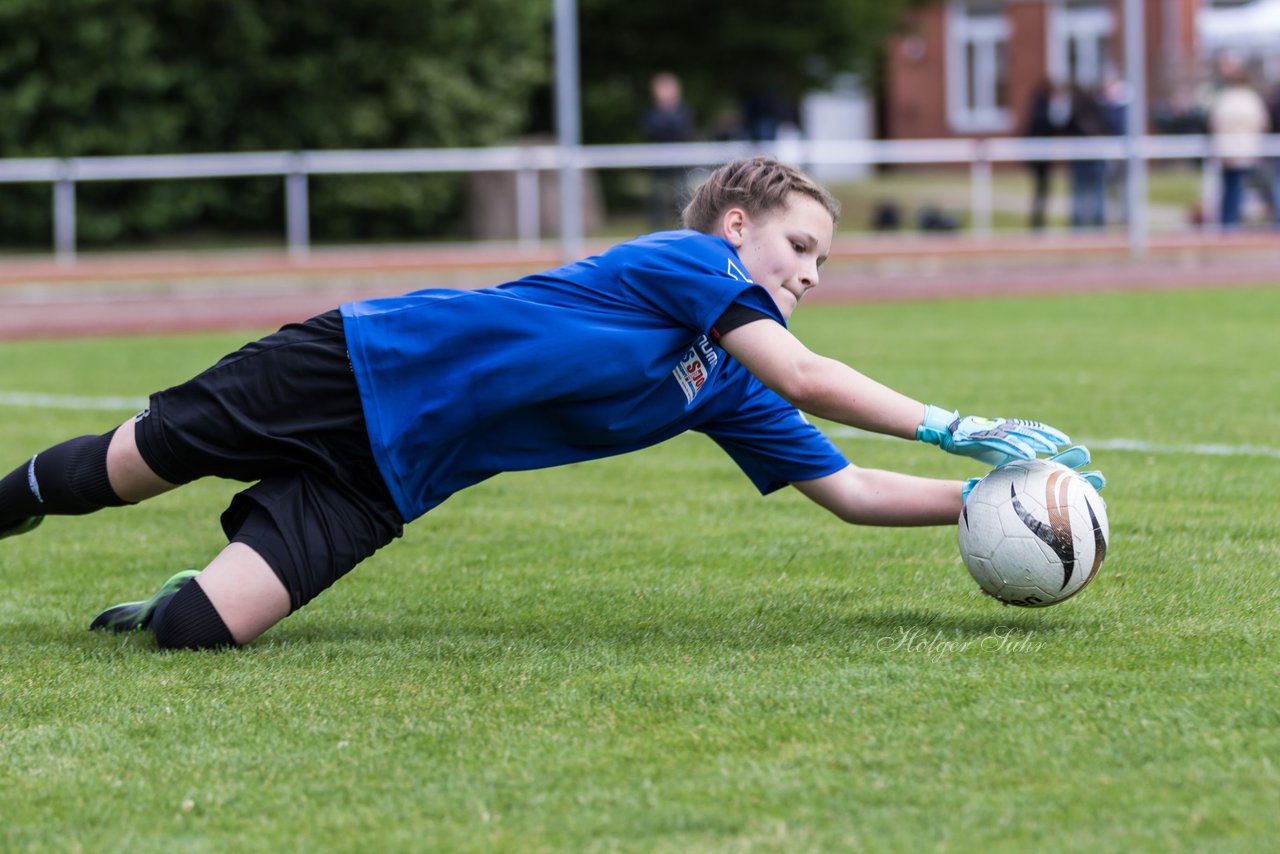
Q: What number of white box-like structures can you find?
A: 1